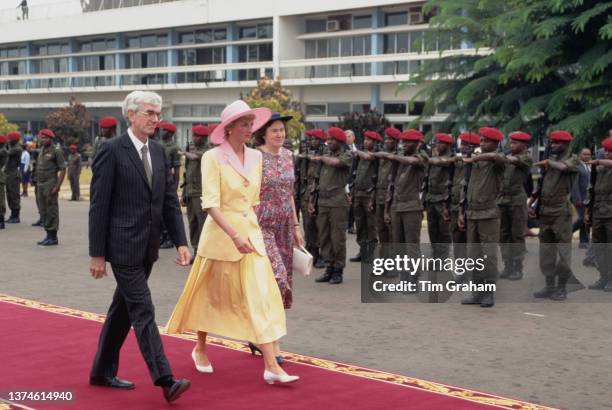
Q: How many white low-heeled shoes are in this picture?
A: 2